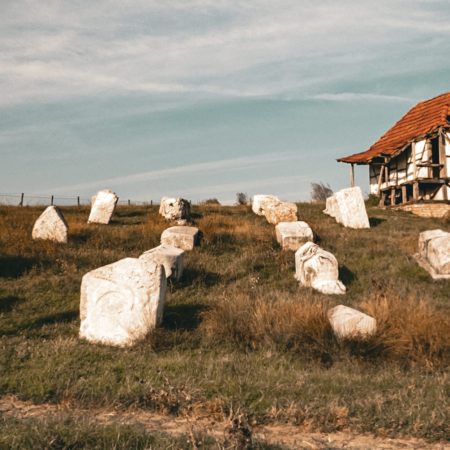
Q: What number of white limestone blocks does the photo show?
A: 13